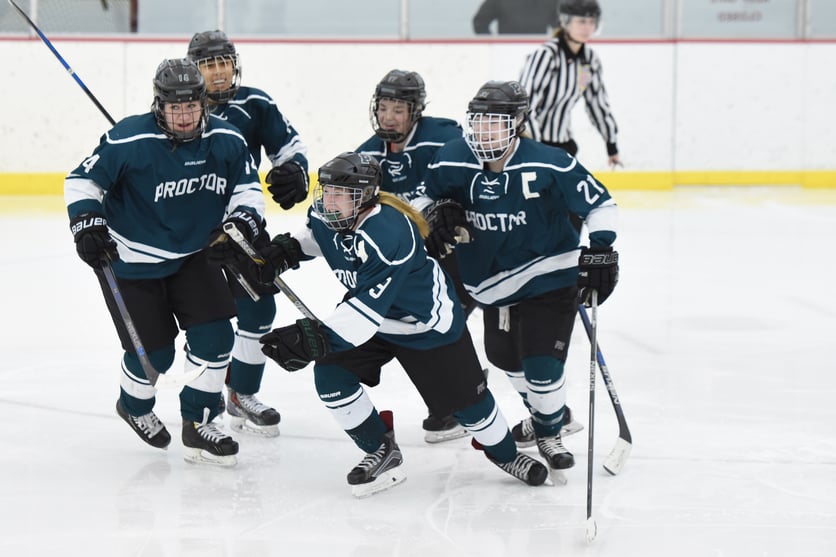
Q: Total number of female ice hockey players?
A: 5